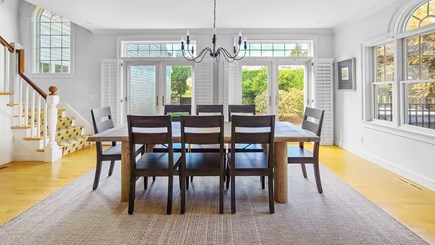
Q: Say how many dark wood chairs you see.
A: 8